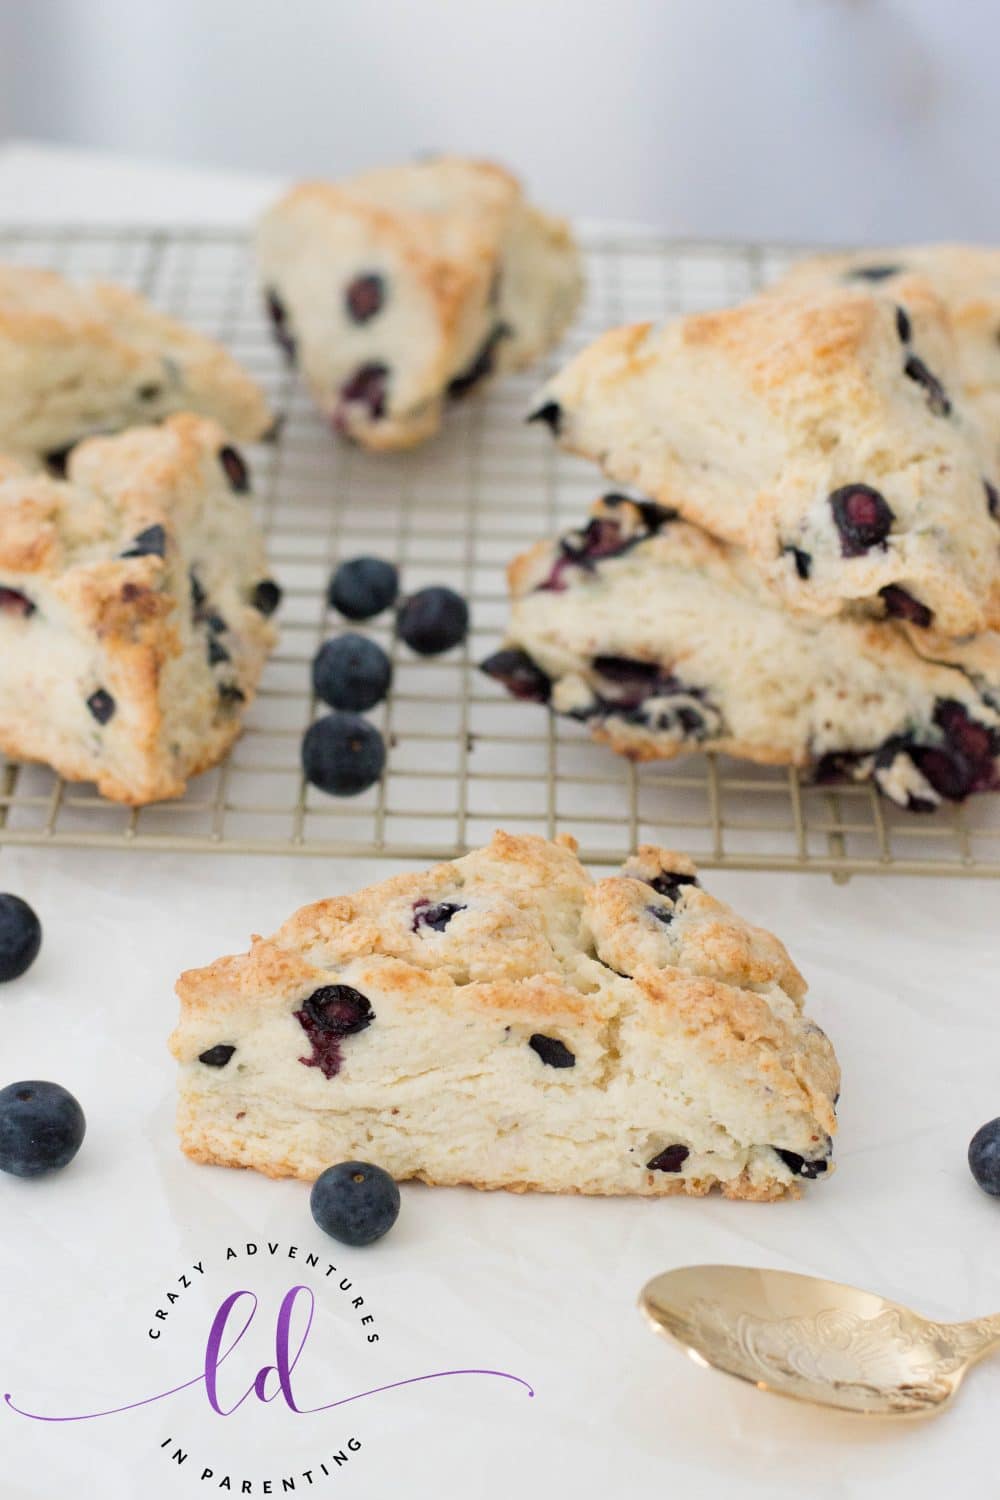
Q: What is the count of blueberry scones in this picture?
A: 7